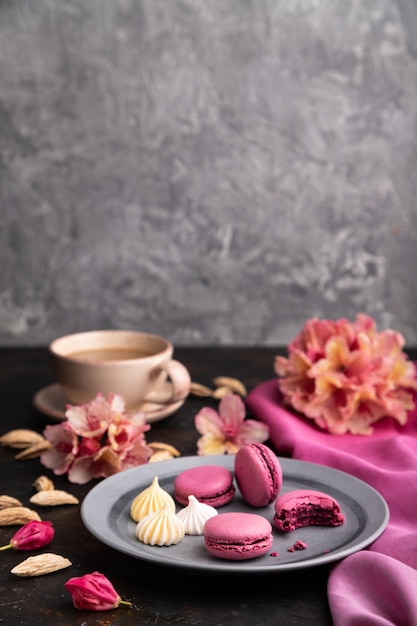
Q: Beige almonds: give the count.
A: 12